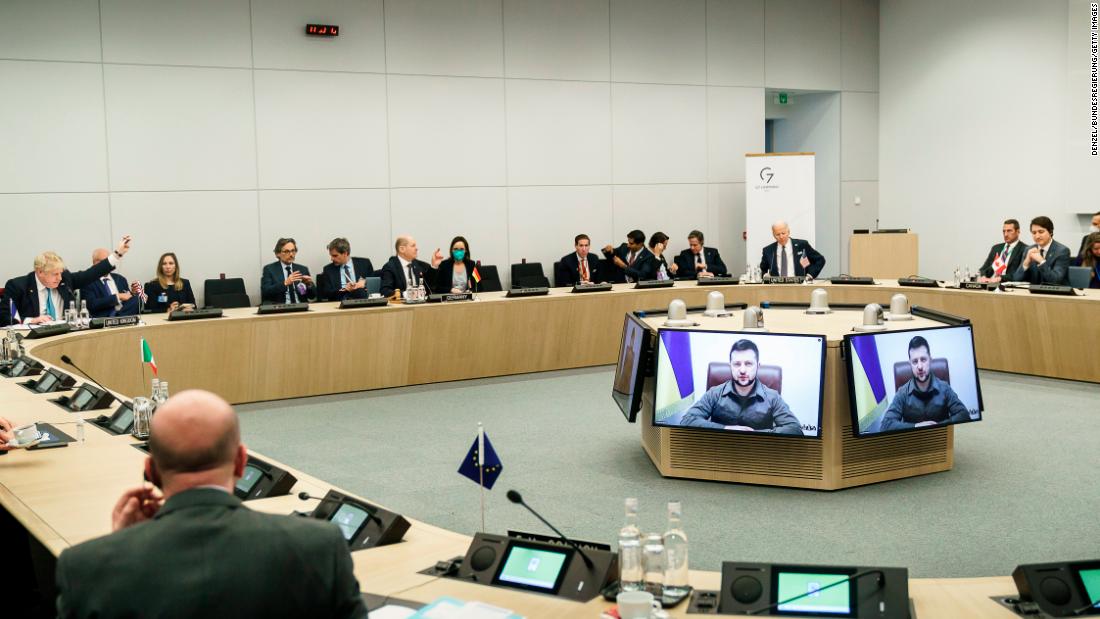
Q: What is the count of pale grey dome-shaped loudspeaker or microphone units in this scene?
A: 6